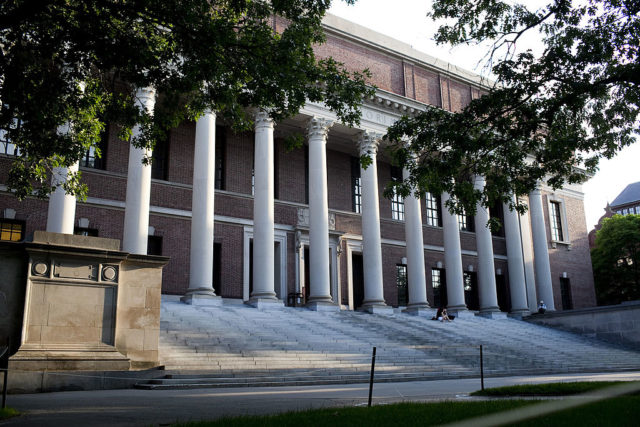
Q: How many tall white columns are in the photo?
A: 11